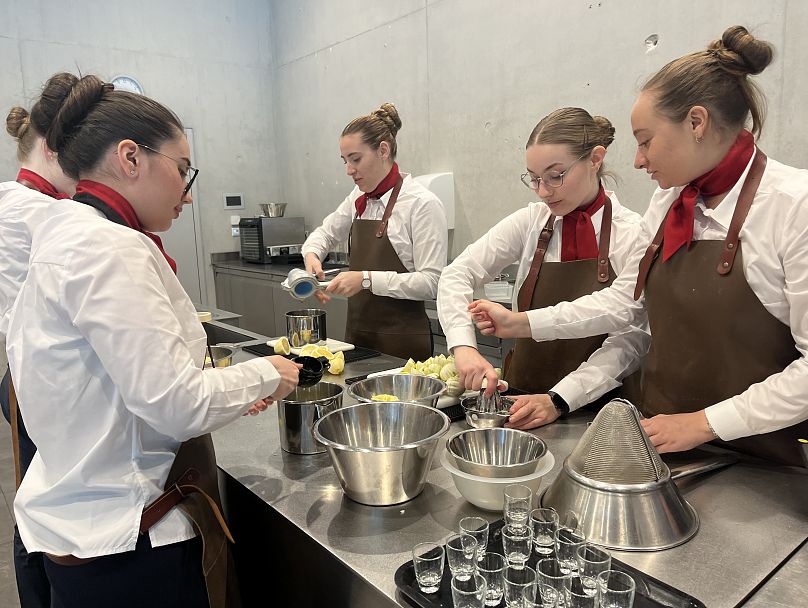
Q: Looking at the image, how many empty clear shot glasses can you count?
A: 15